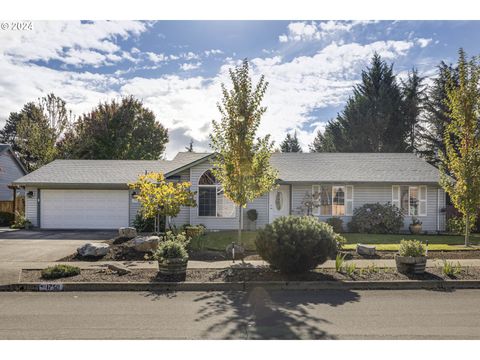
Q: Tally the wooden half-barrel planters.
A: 2